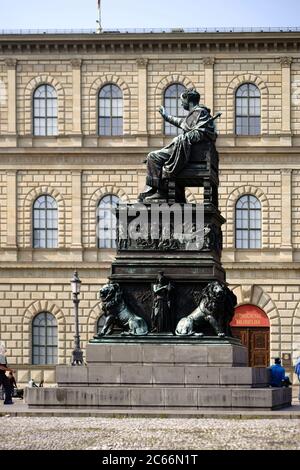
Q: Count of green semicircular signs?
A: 0